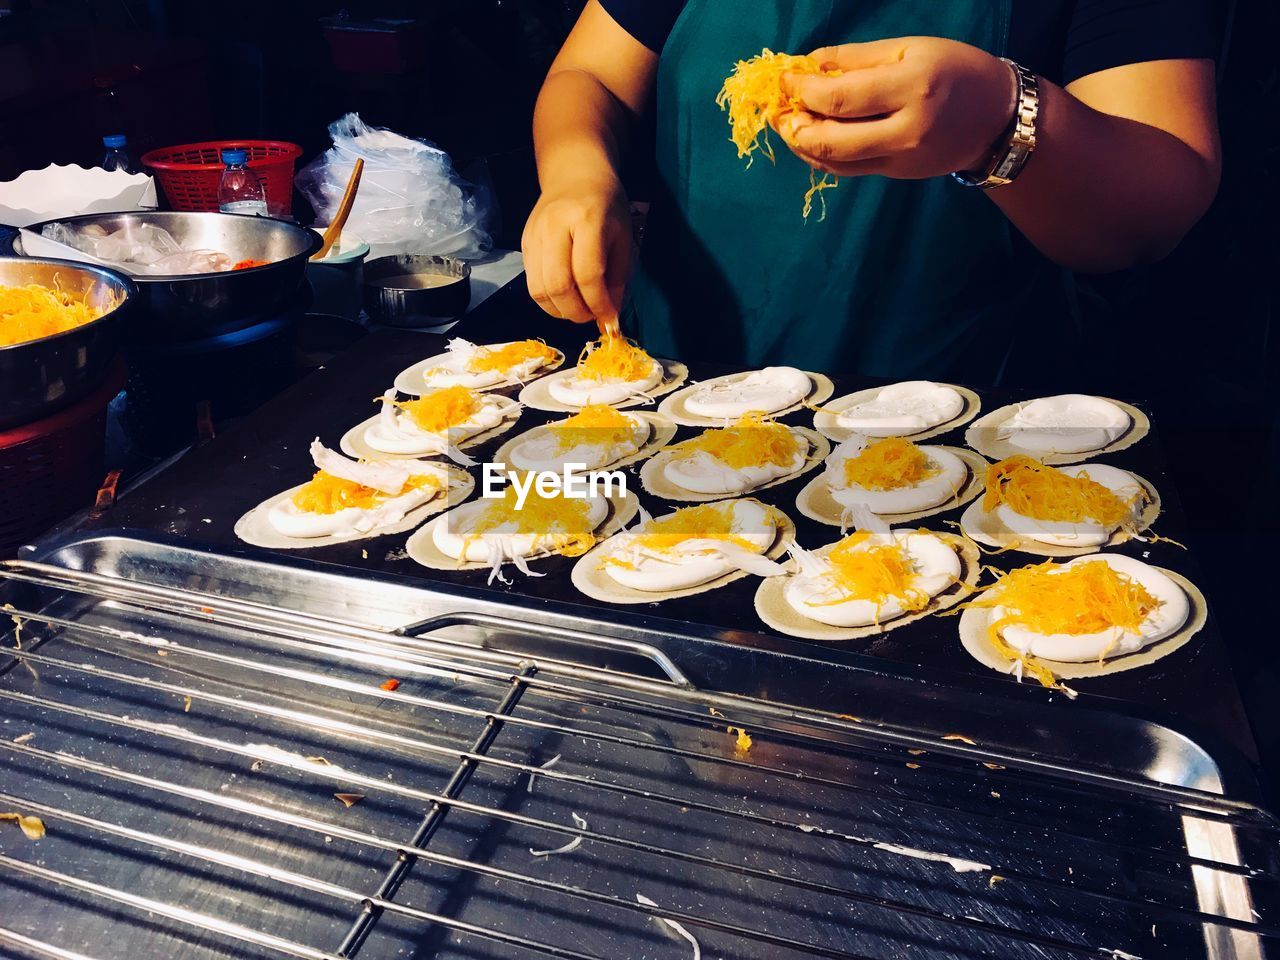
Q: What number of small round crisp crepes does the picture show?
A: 15